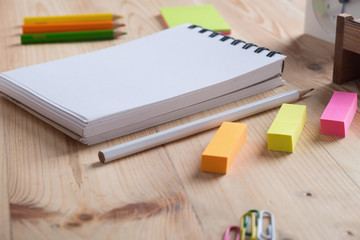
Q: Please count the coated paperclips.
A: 4